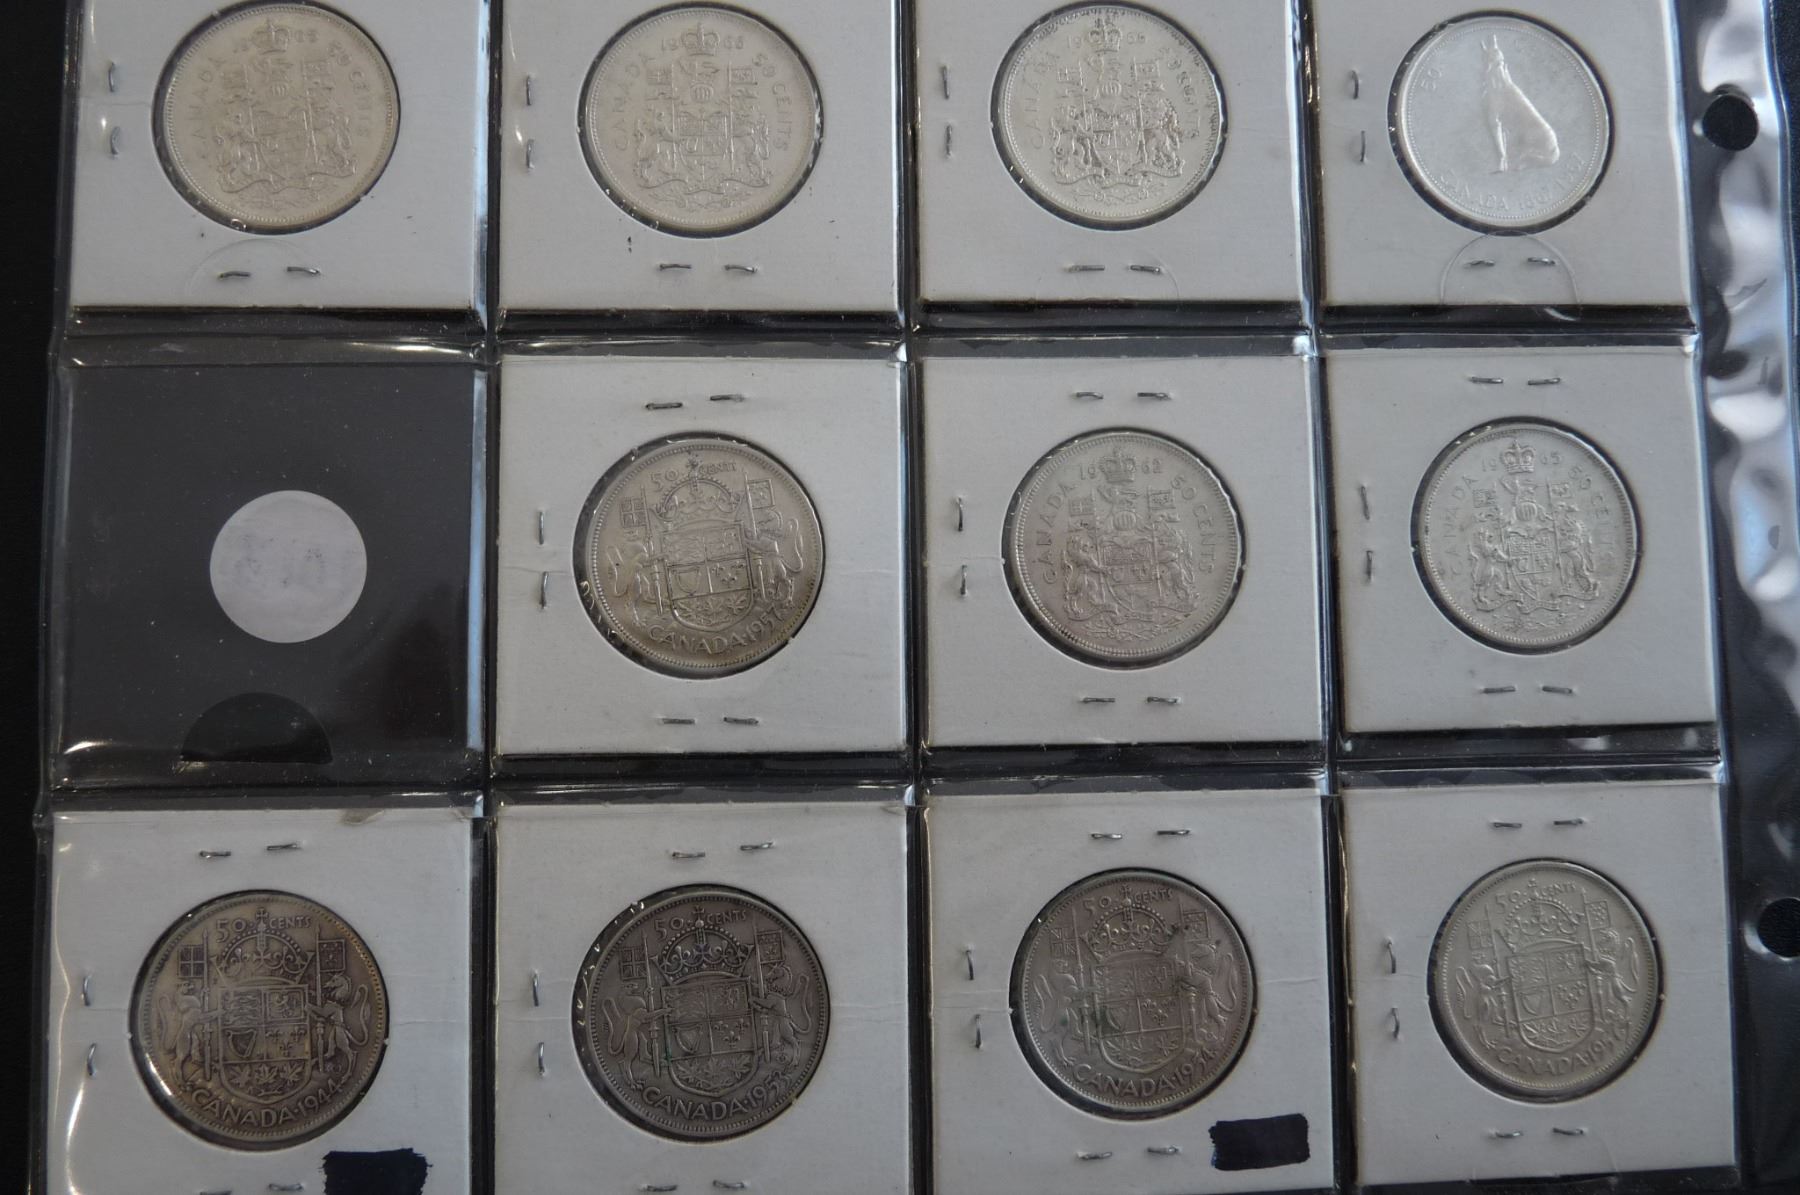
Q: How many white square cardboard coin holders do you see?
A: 11